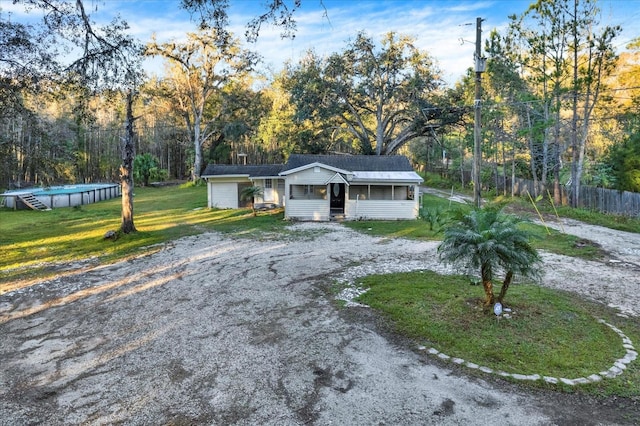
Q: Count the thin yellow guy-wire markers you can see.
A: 2